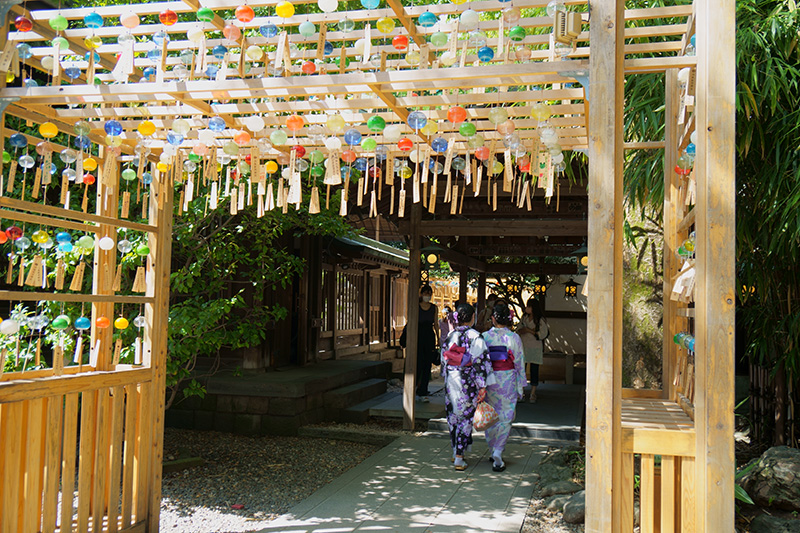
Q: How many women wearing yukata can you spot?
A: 2